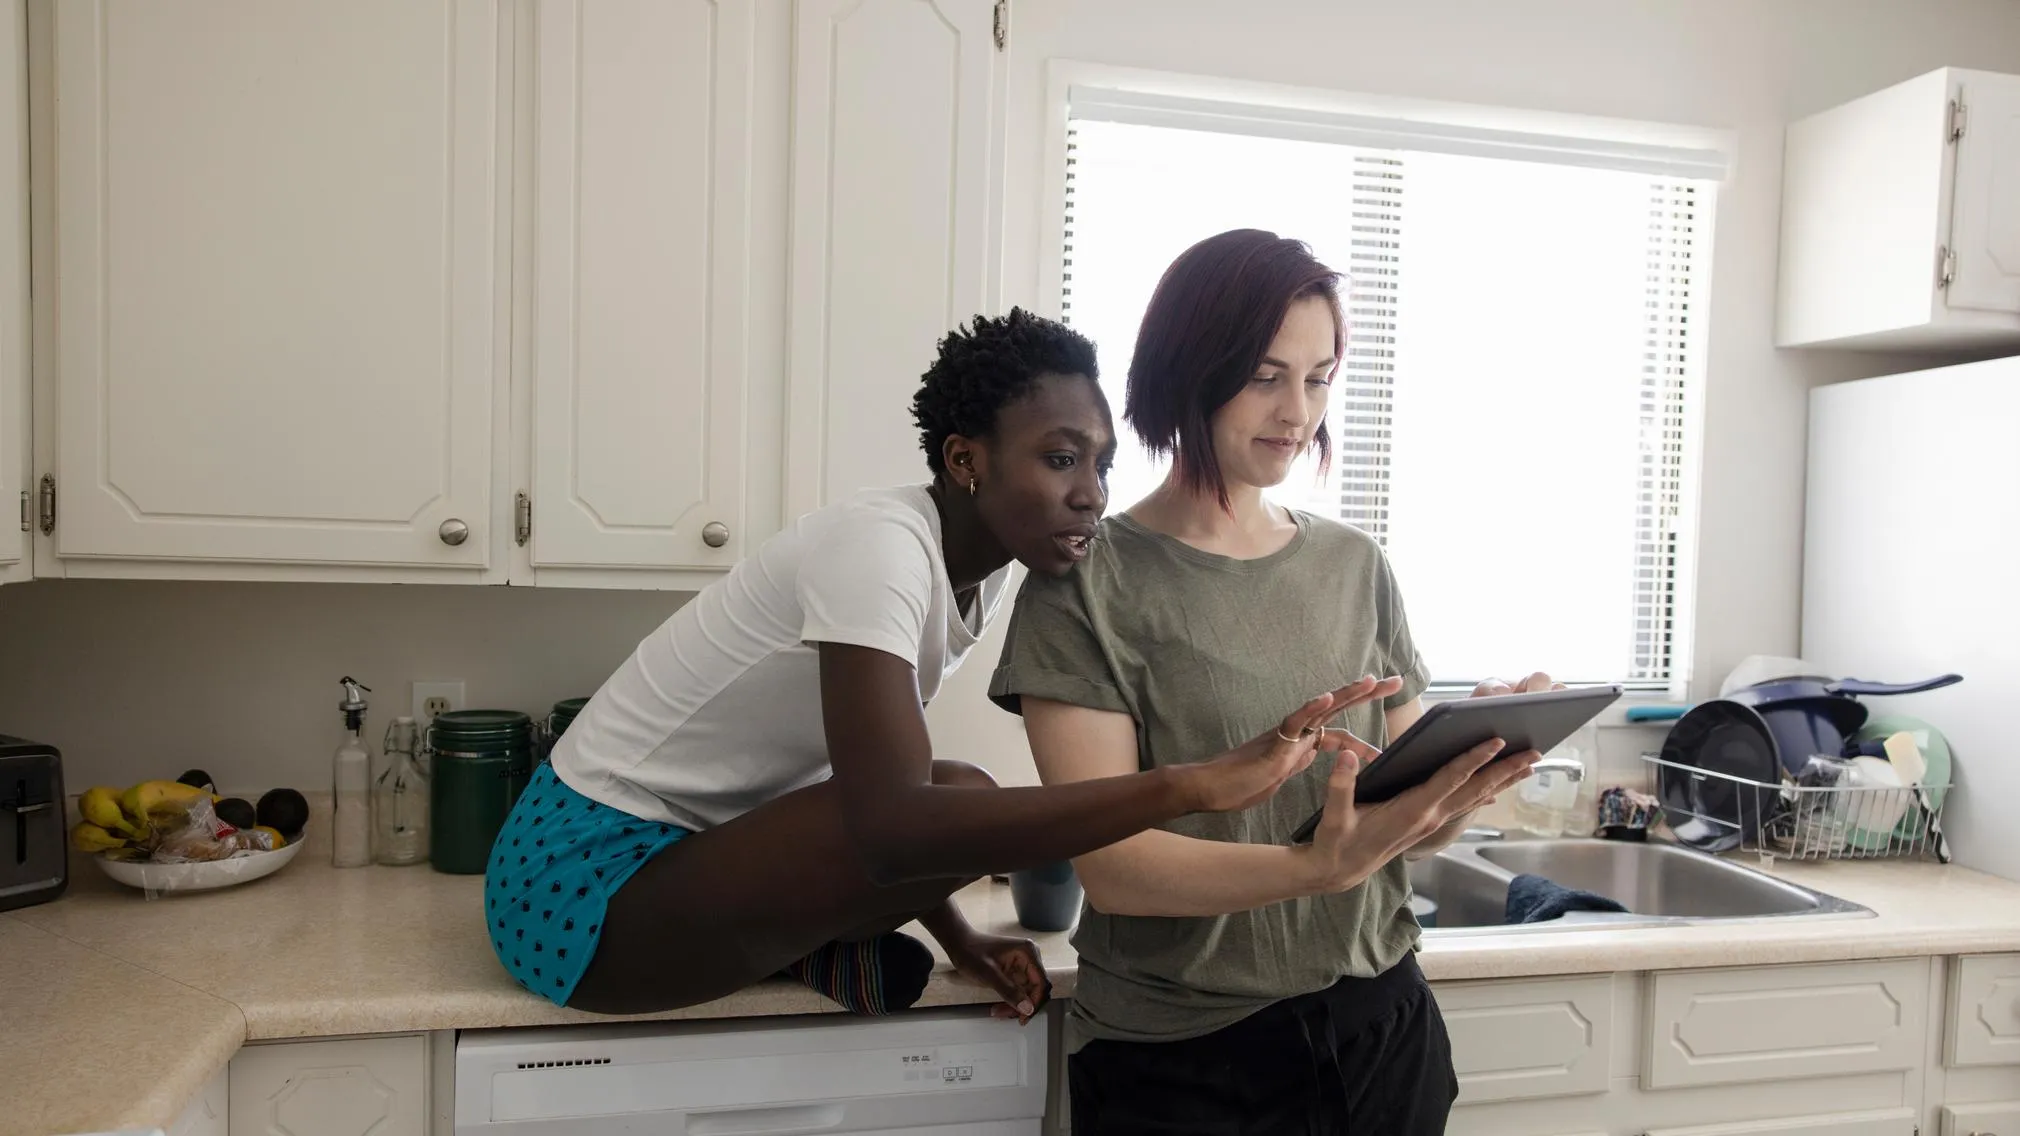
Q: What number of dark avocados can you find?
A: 3